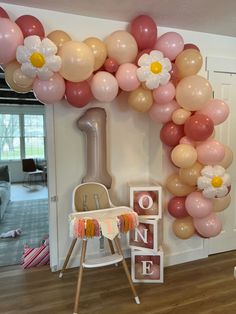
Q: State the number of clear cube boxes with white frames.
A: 3